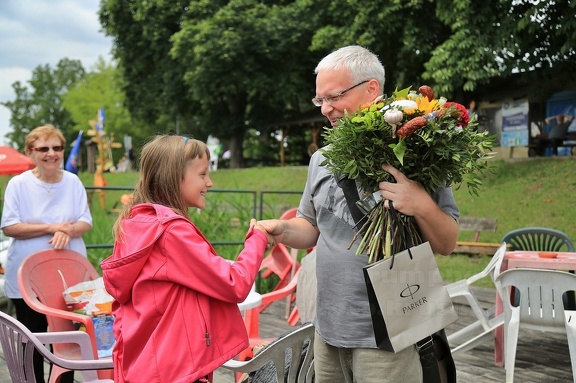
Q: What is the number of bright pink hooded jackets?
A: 1